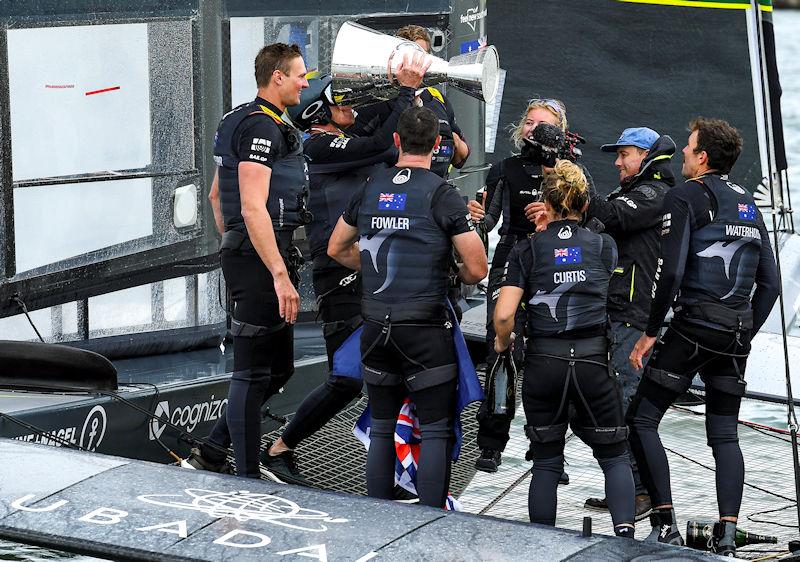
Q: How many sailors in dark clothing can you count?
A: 8